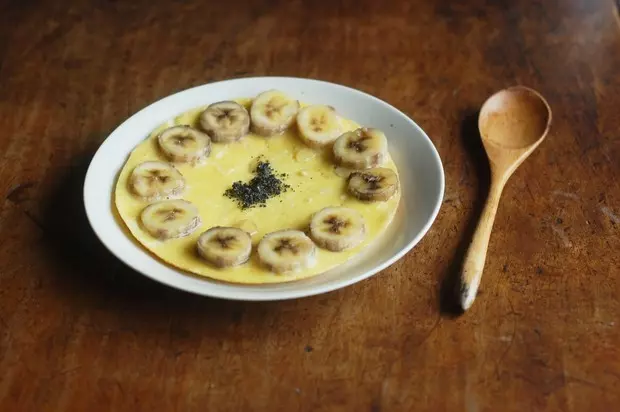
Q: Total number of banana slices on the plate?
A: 11